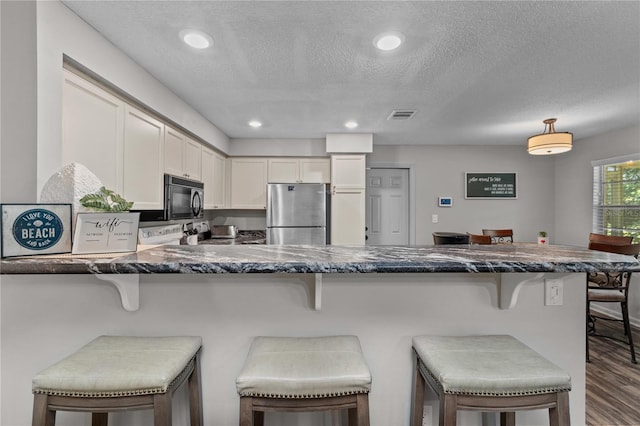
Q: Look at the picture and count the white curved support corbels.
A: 3